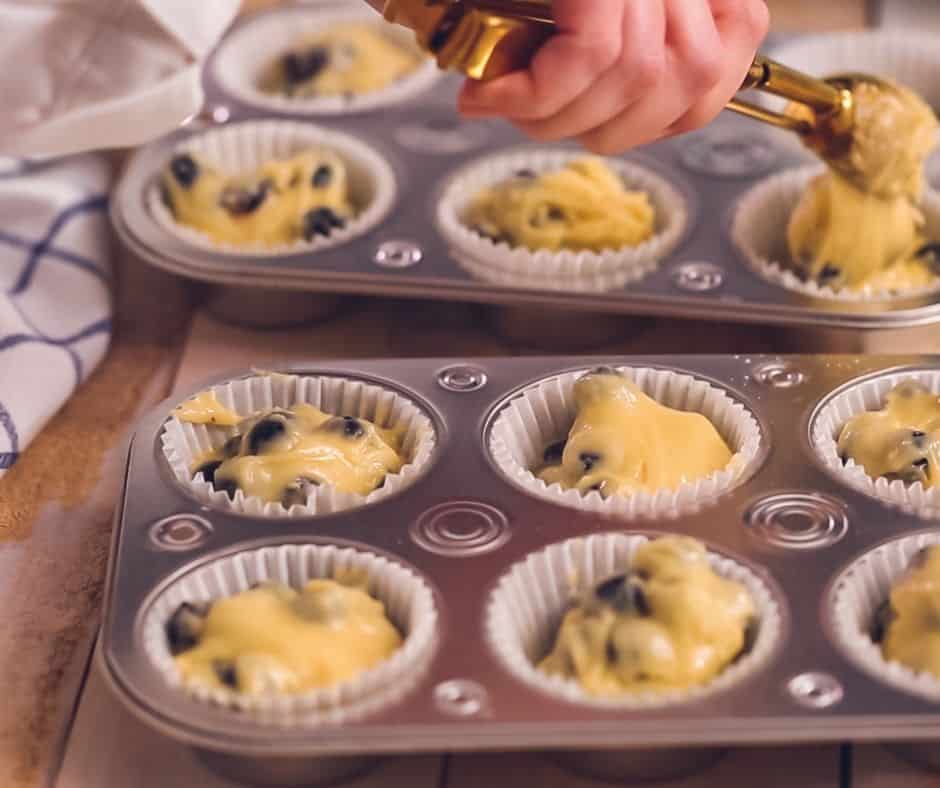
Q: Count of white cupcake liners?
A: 11